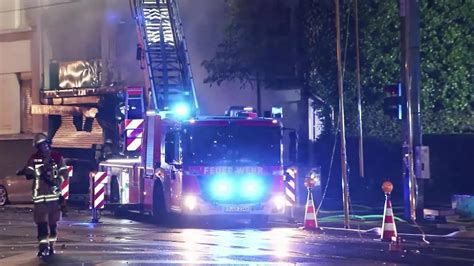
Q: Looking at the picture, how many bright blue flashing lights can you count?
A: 3